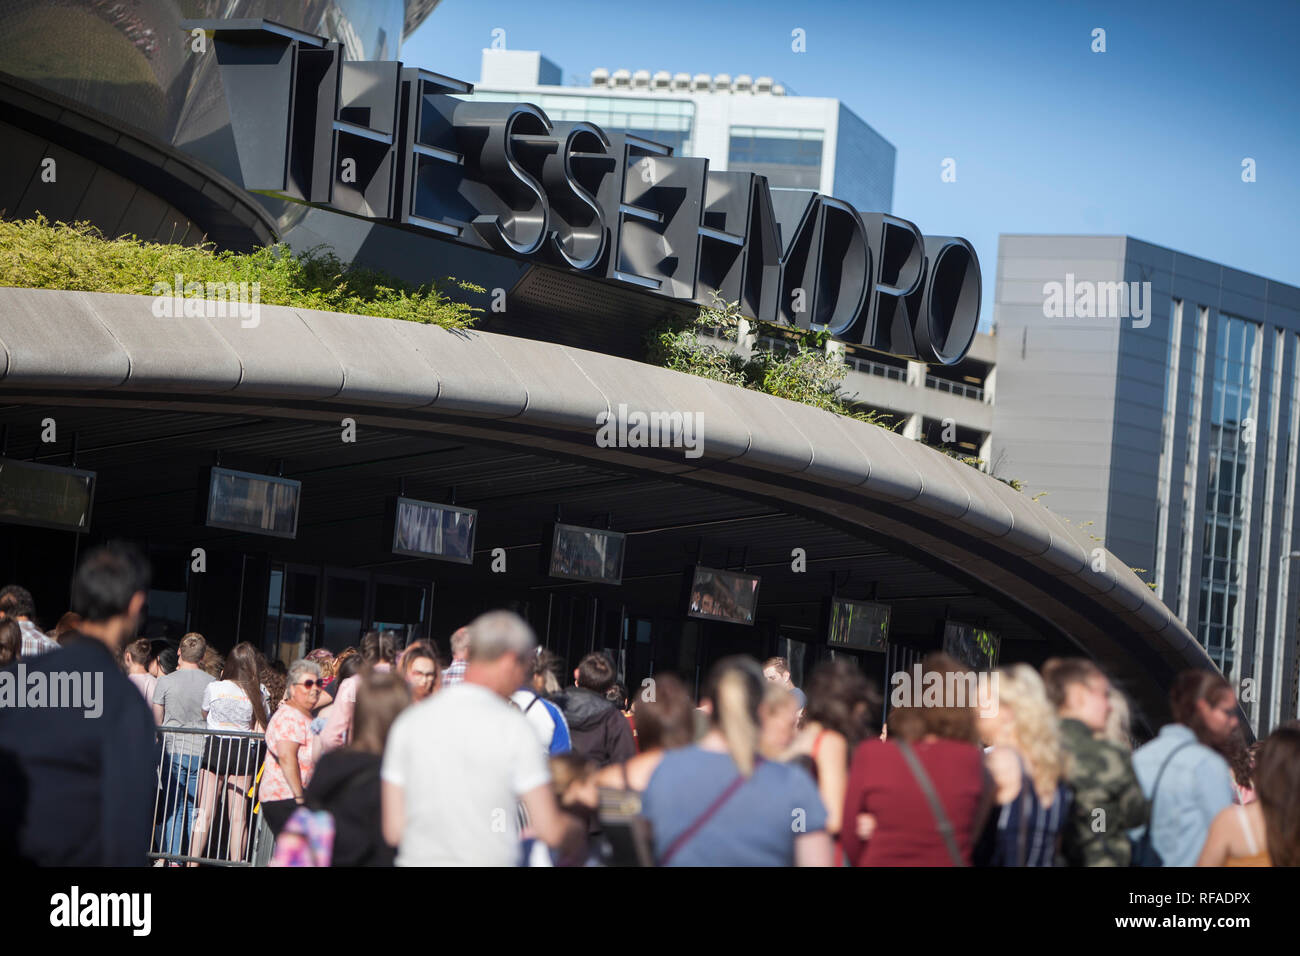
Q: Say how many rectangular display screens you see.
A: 7